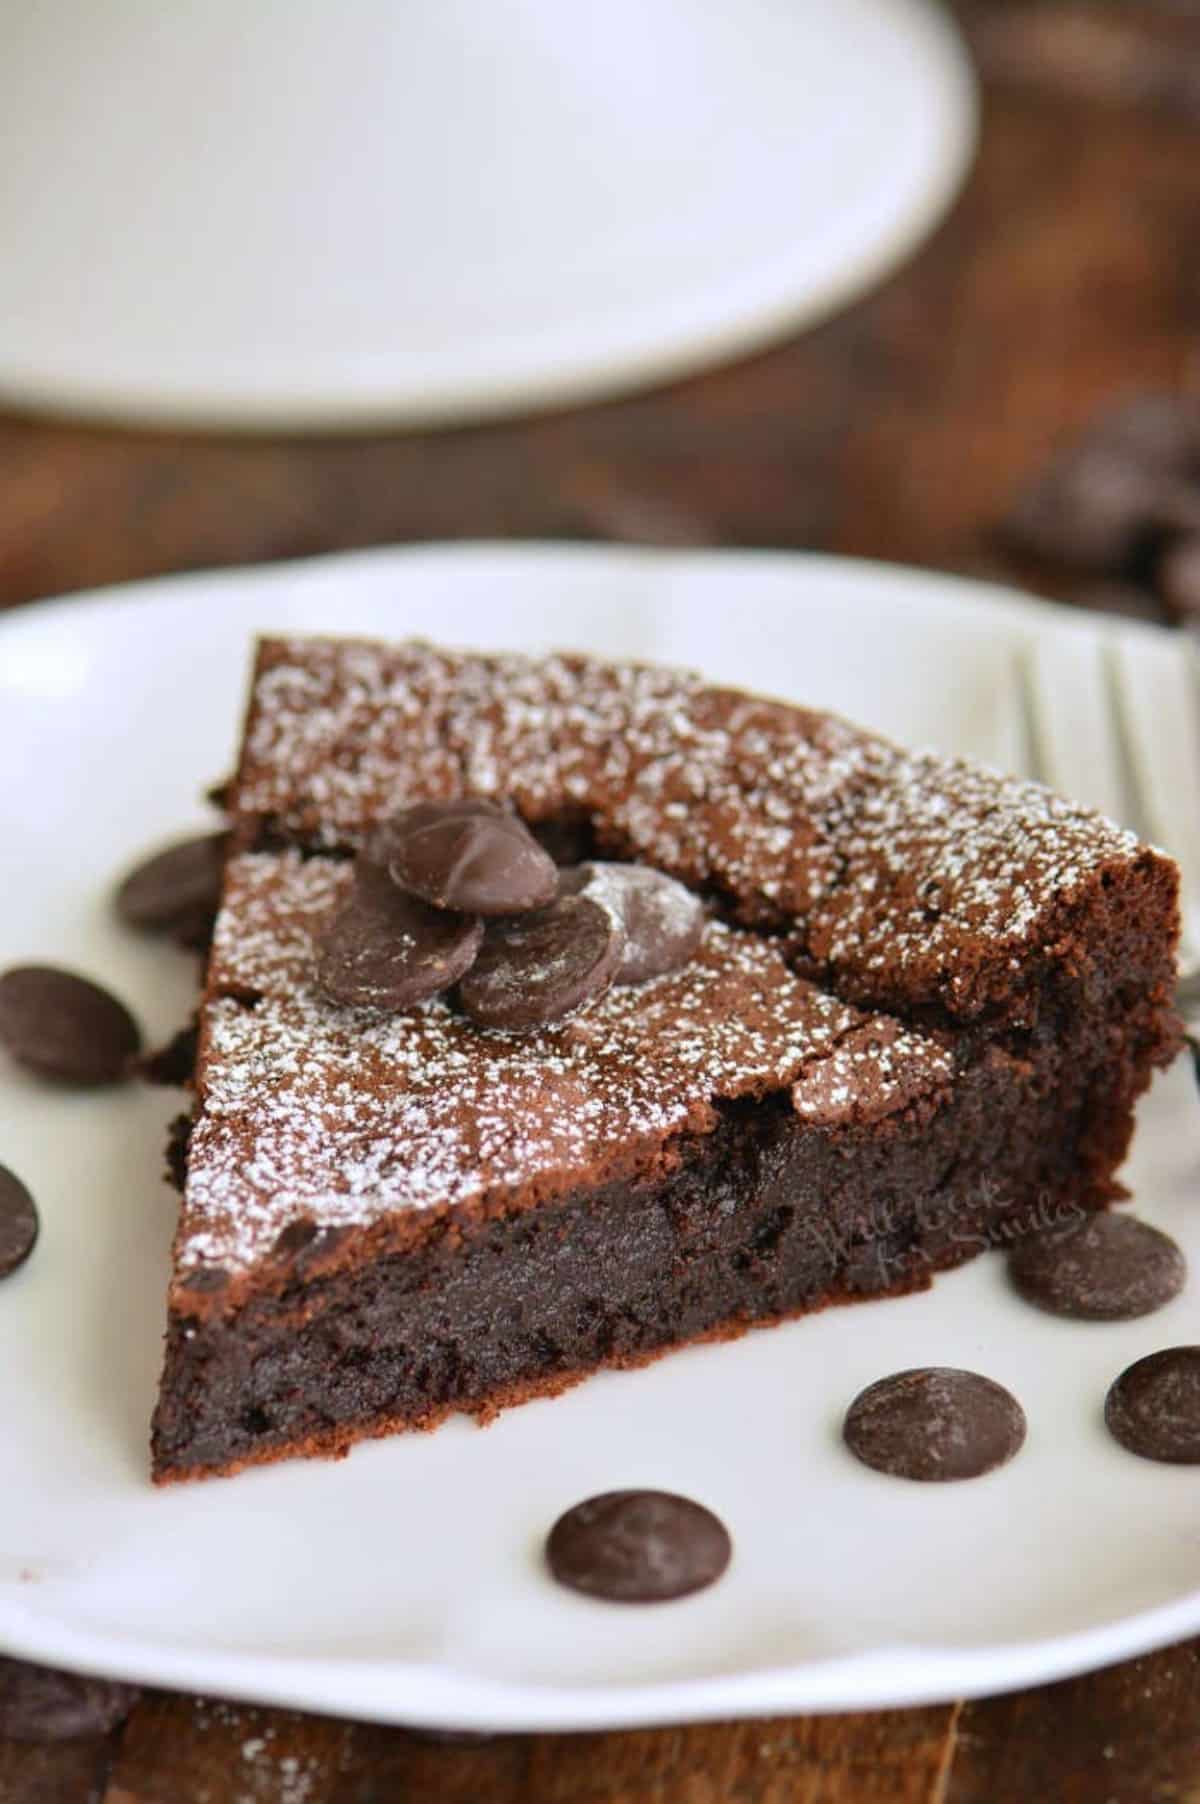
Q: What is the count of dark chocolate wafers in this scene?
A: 11